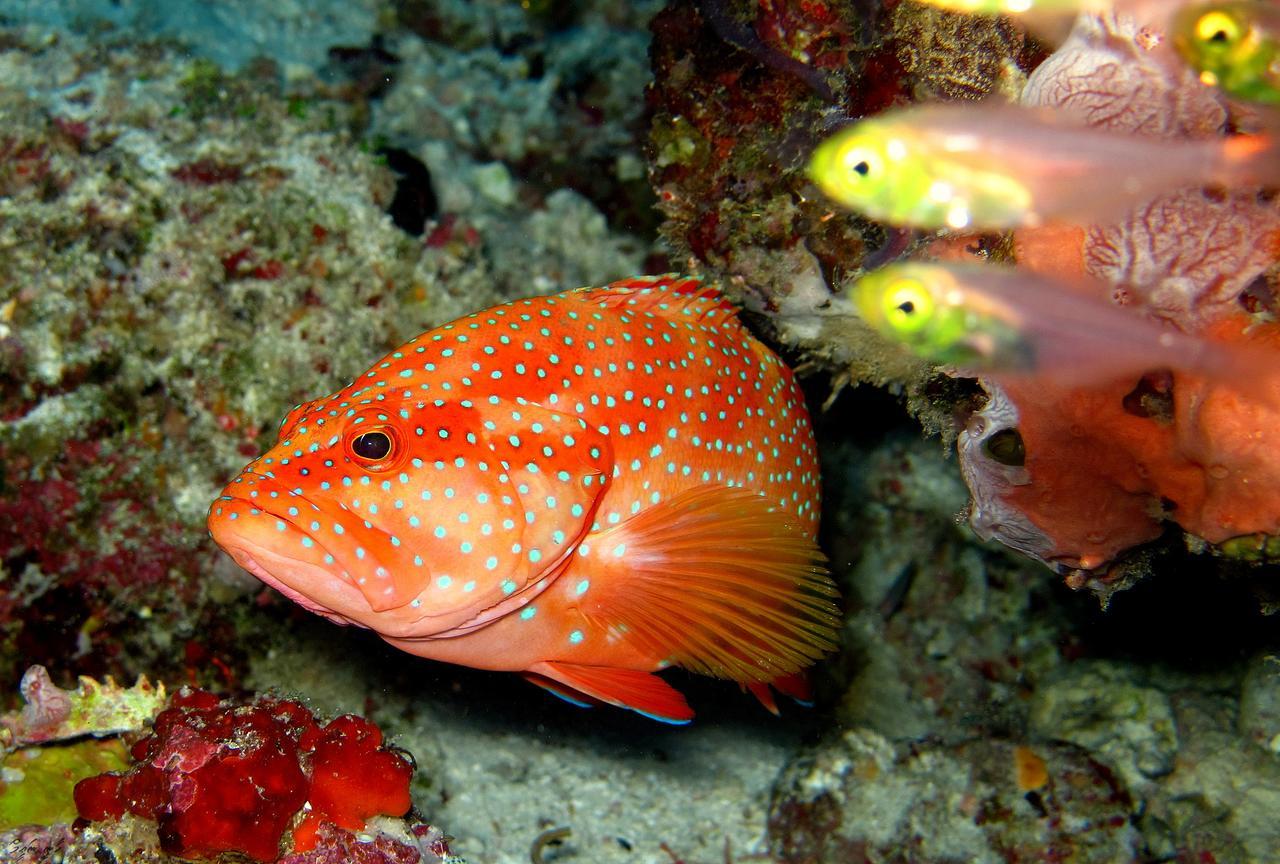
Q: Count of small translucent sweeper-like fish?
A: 4